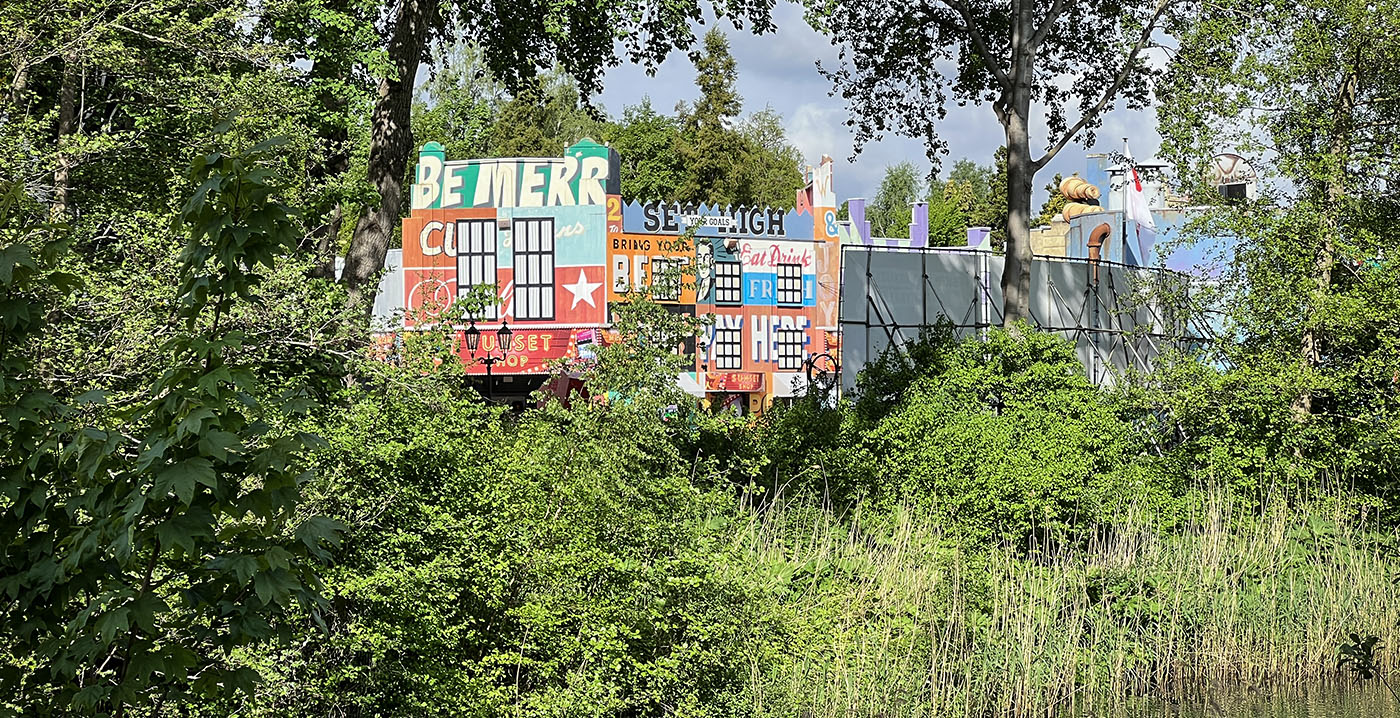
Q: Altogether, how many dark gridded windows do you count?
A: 7